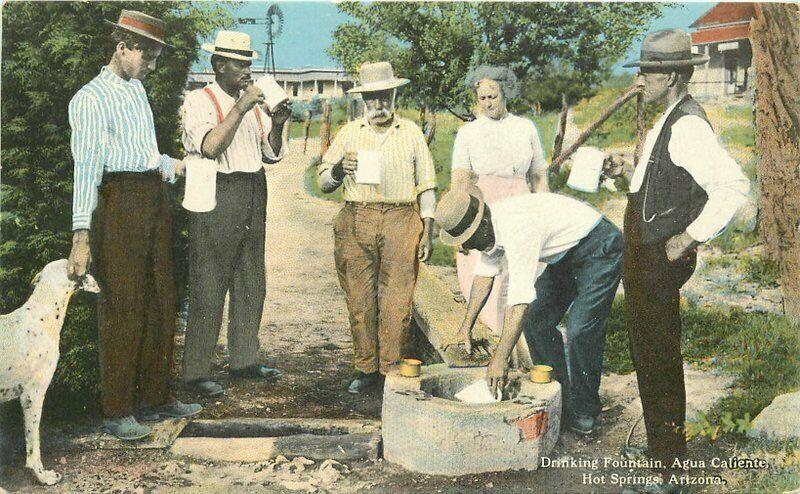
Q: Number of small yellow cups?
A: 2